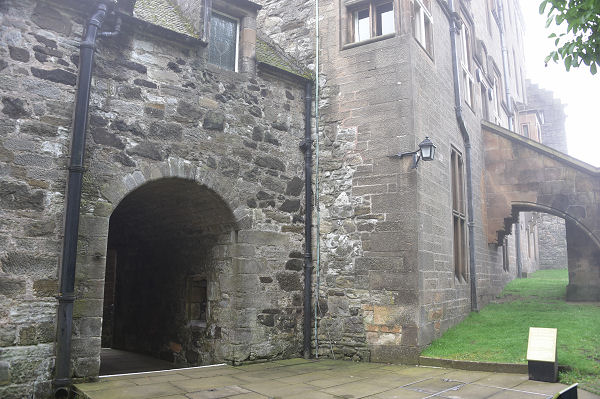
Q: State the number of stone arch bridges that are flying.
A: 1